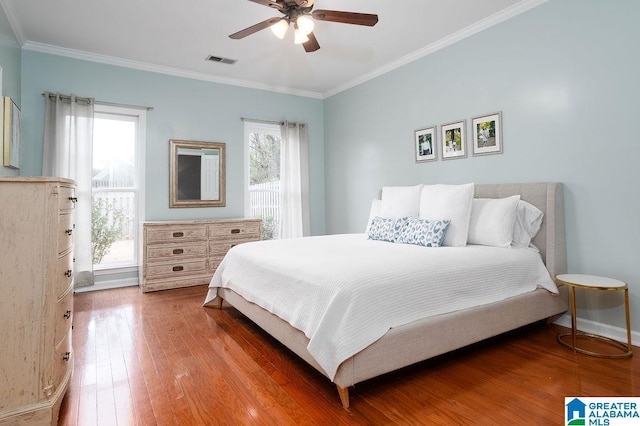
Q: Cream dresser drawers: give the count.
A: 11